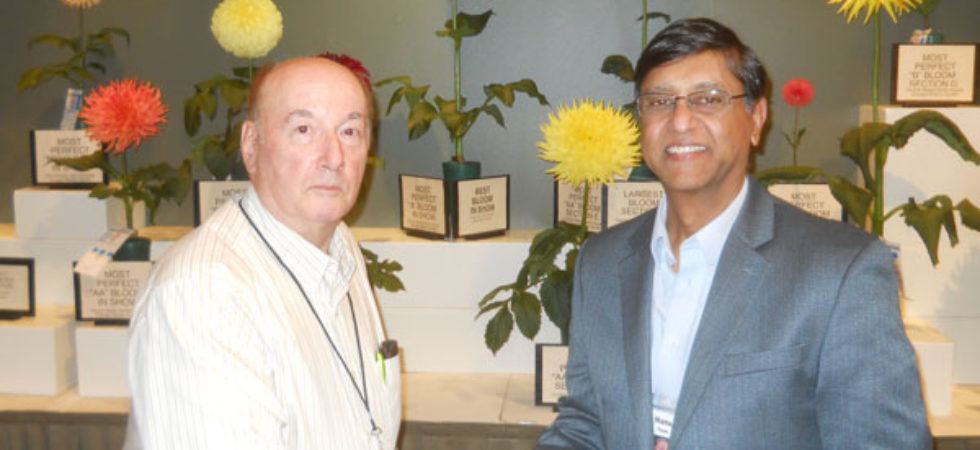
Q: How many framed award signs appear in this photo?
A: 11